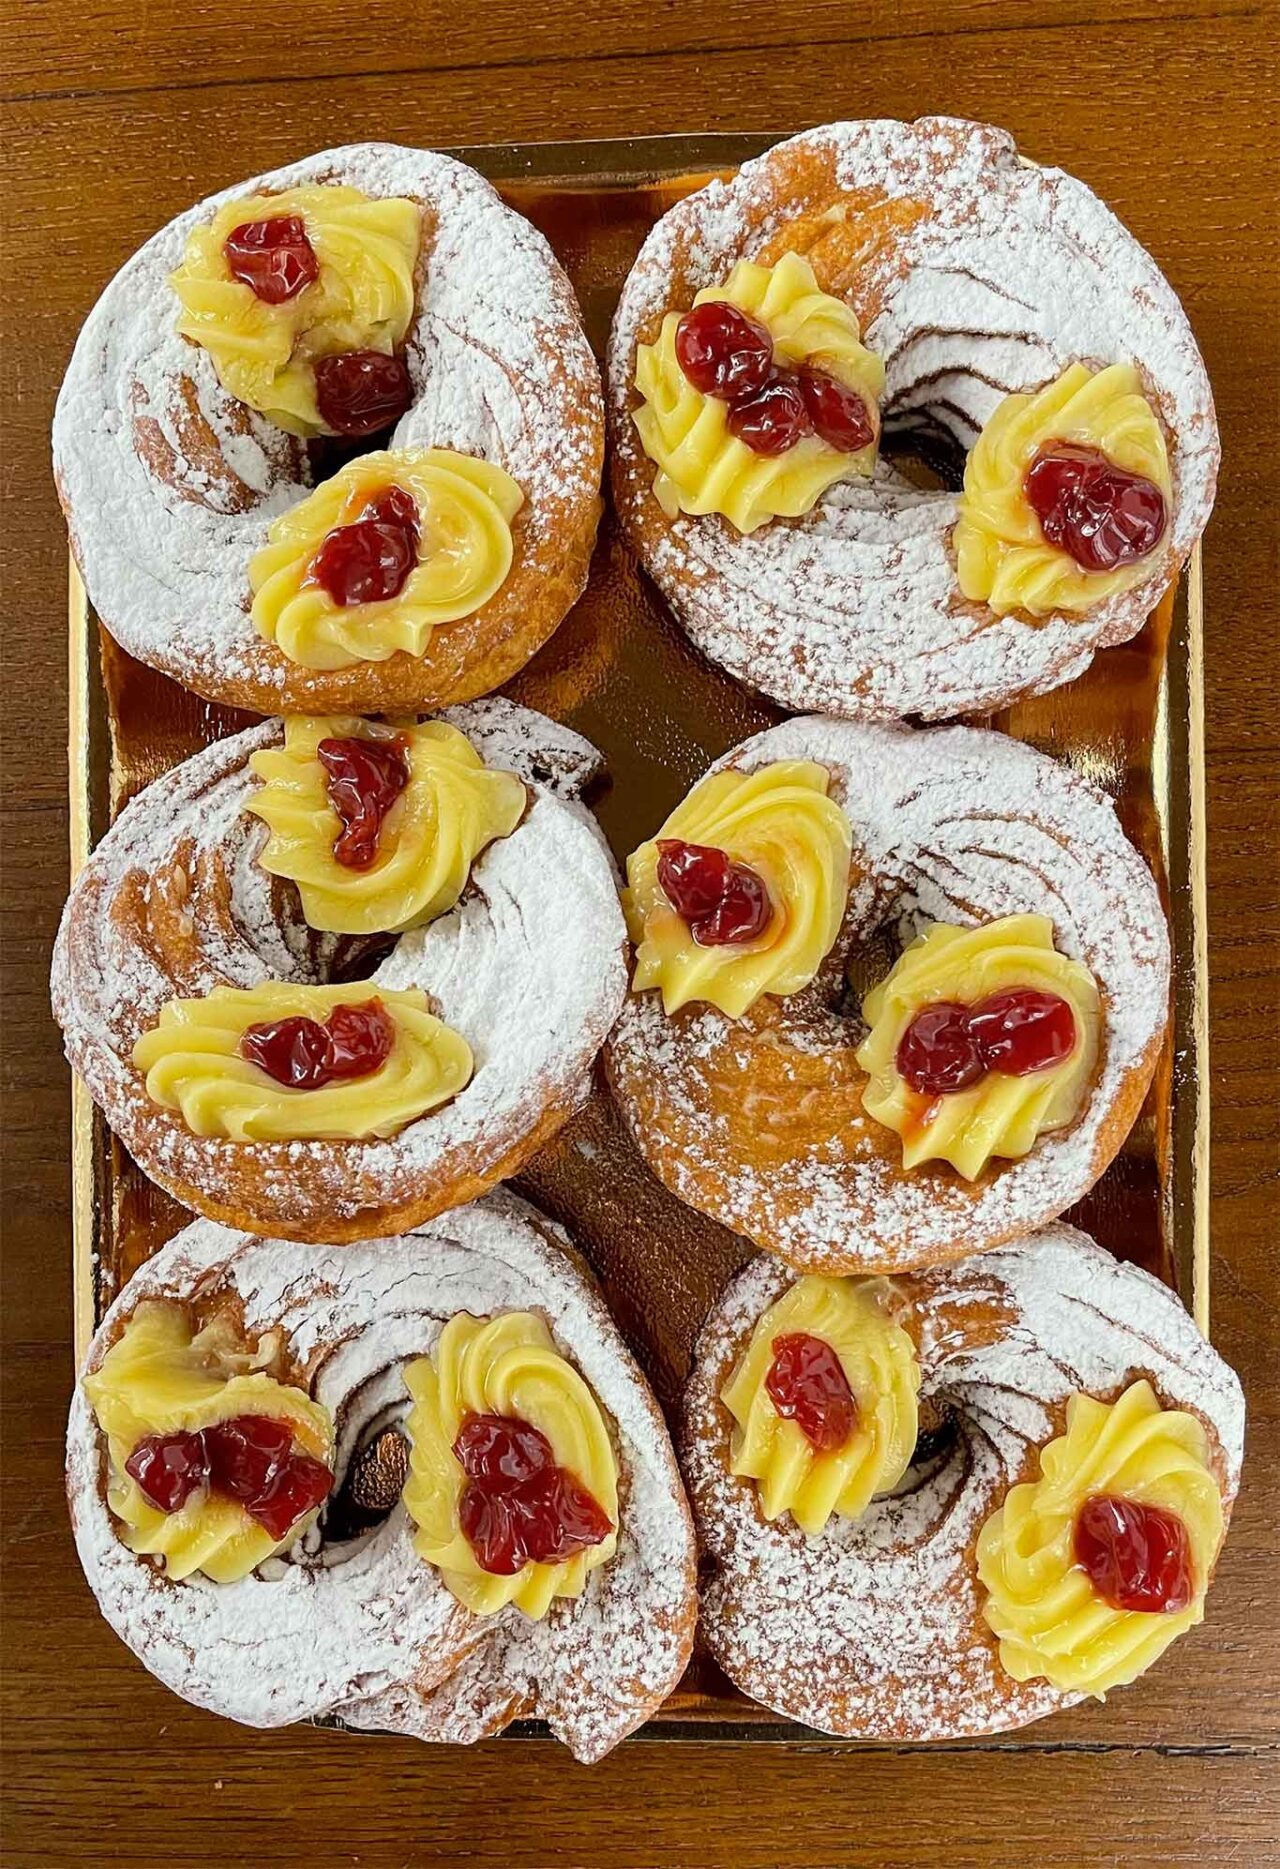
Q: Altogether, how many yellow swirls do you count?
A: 12